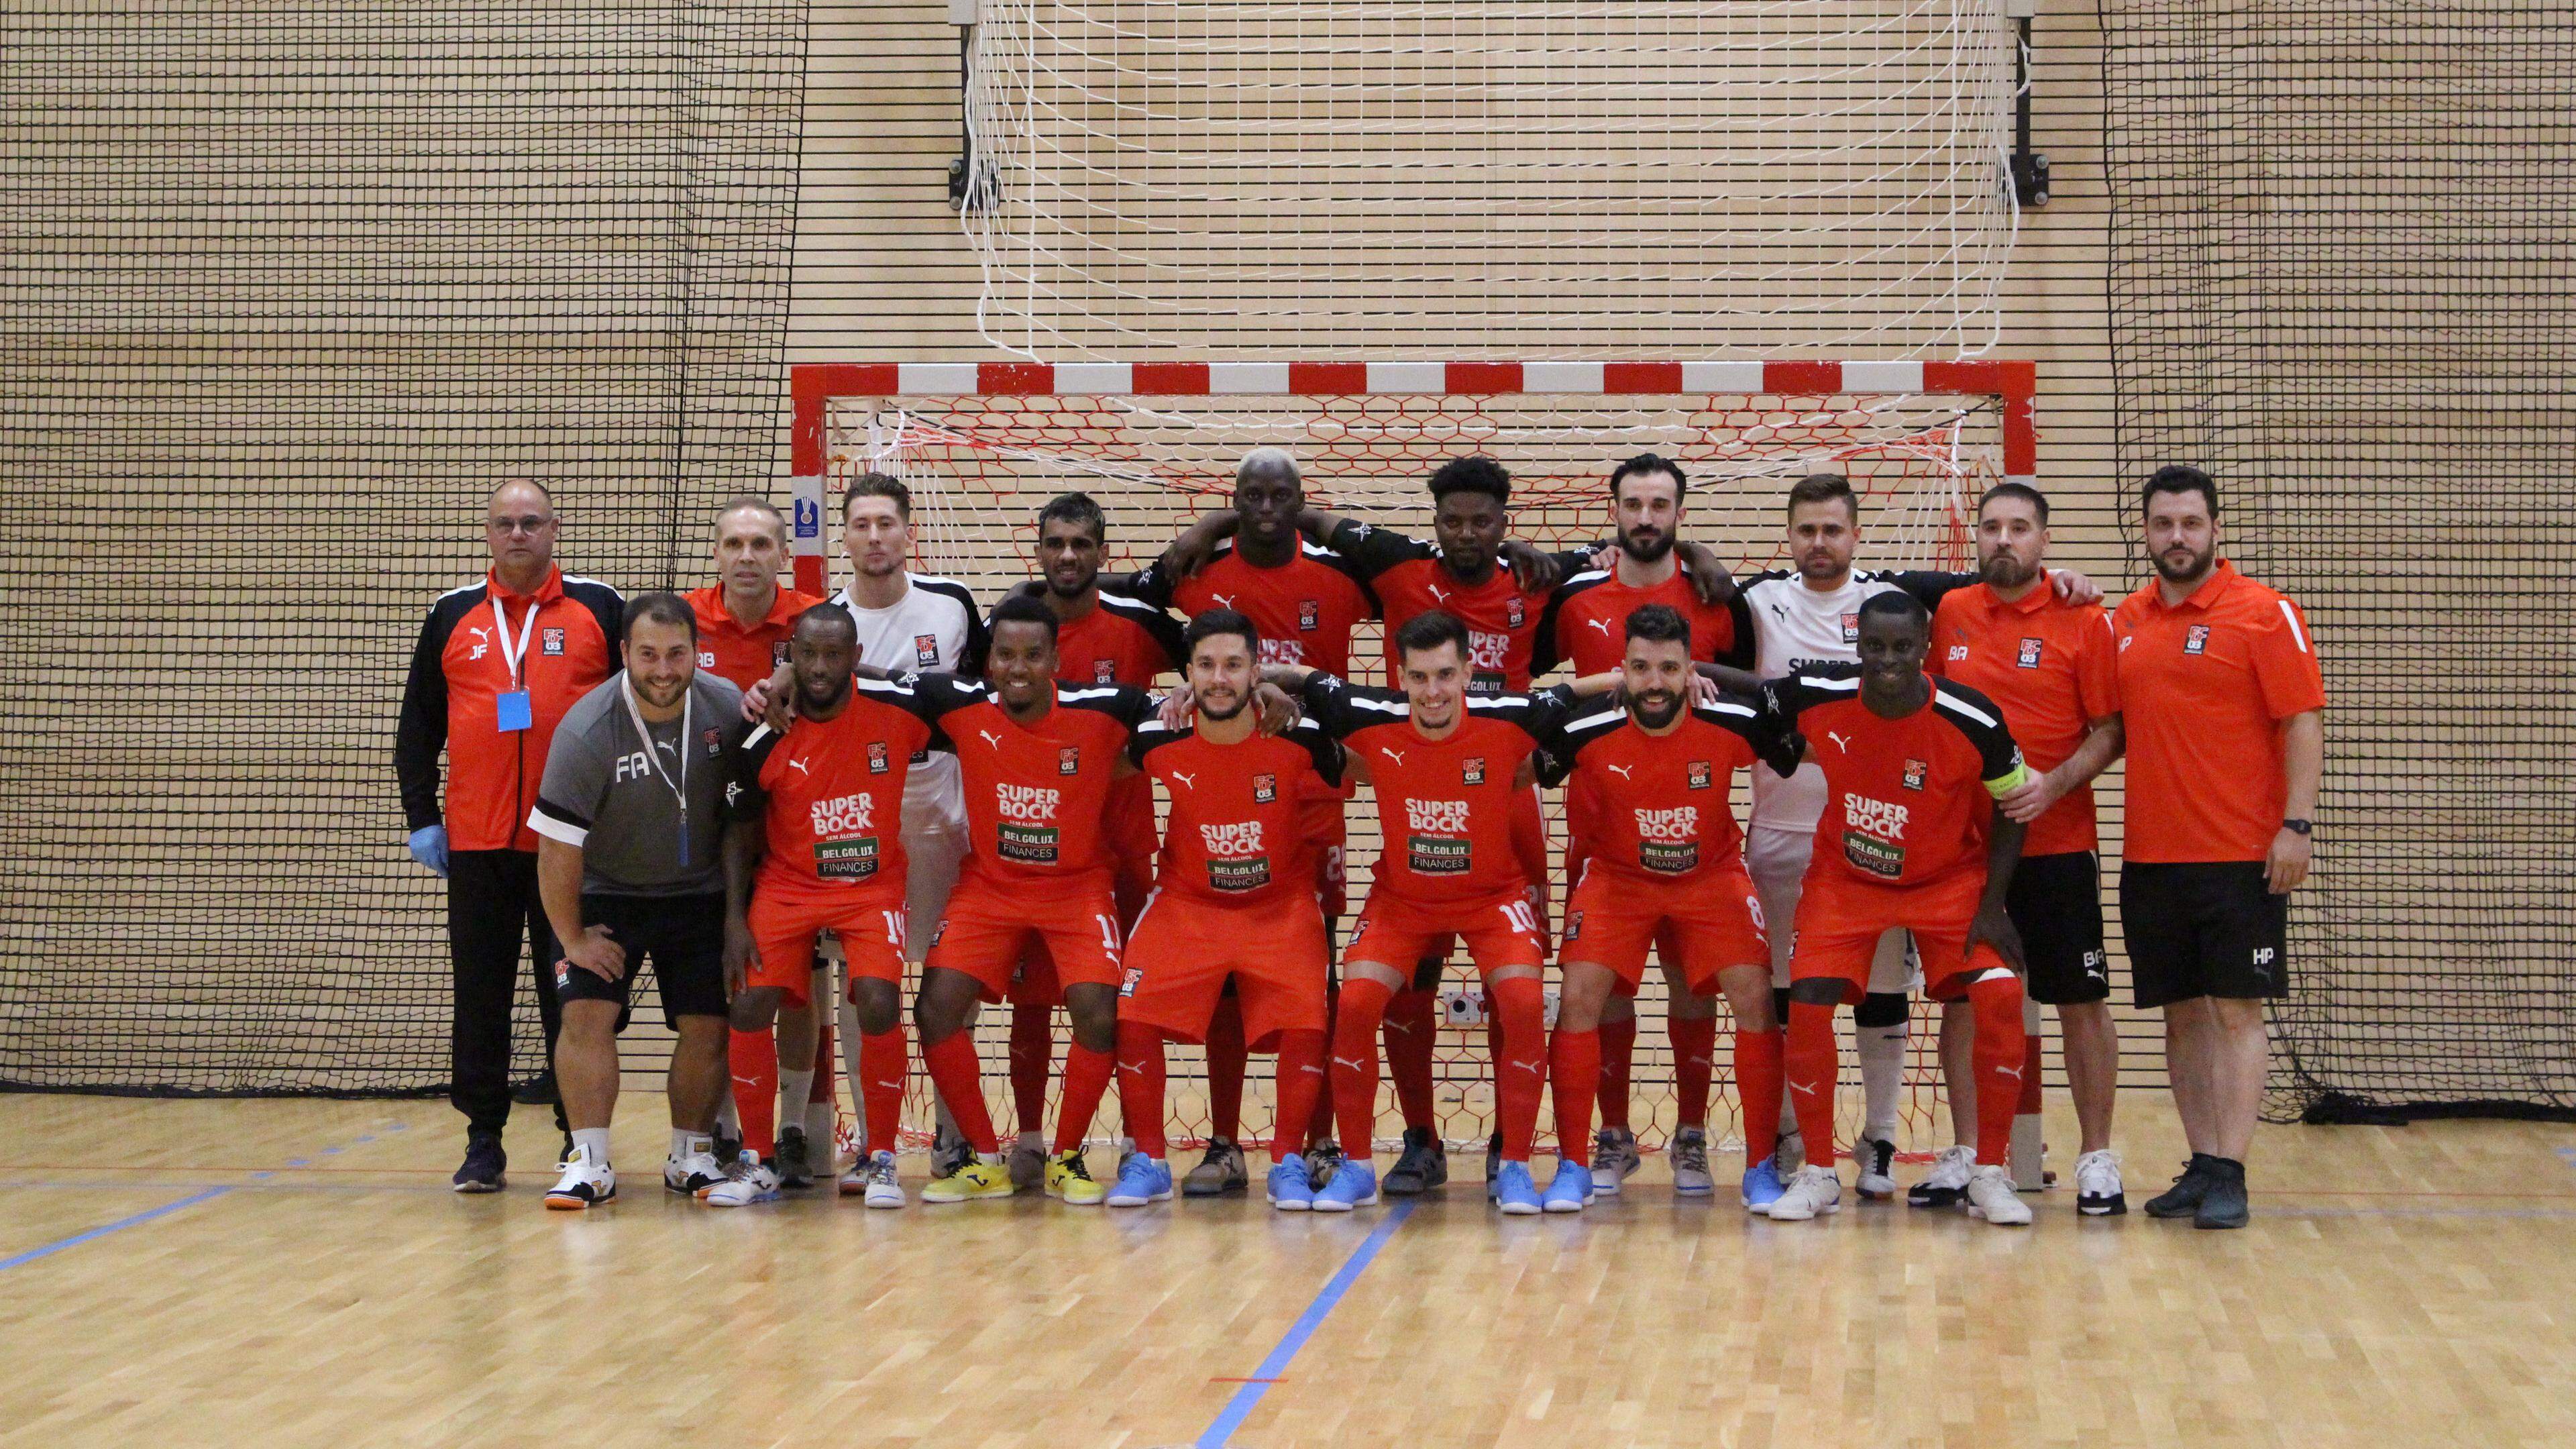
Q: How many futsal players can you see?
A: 12